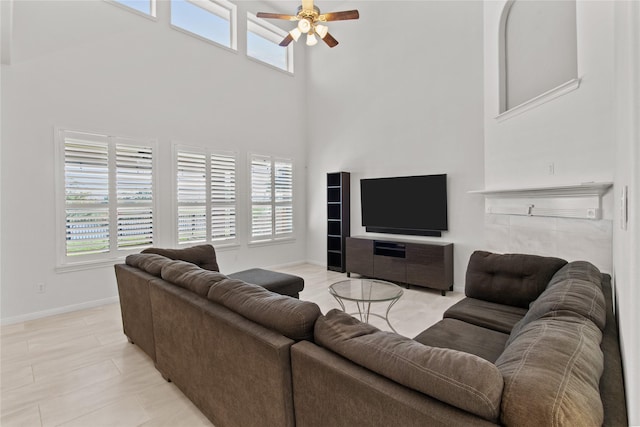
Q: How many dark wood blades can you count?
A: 4